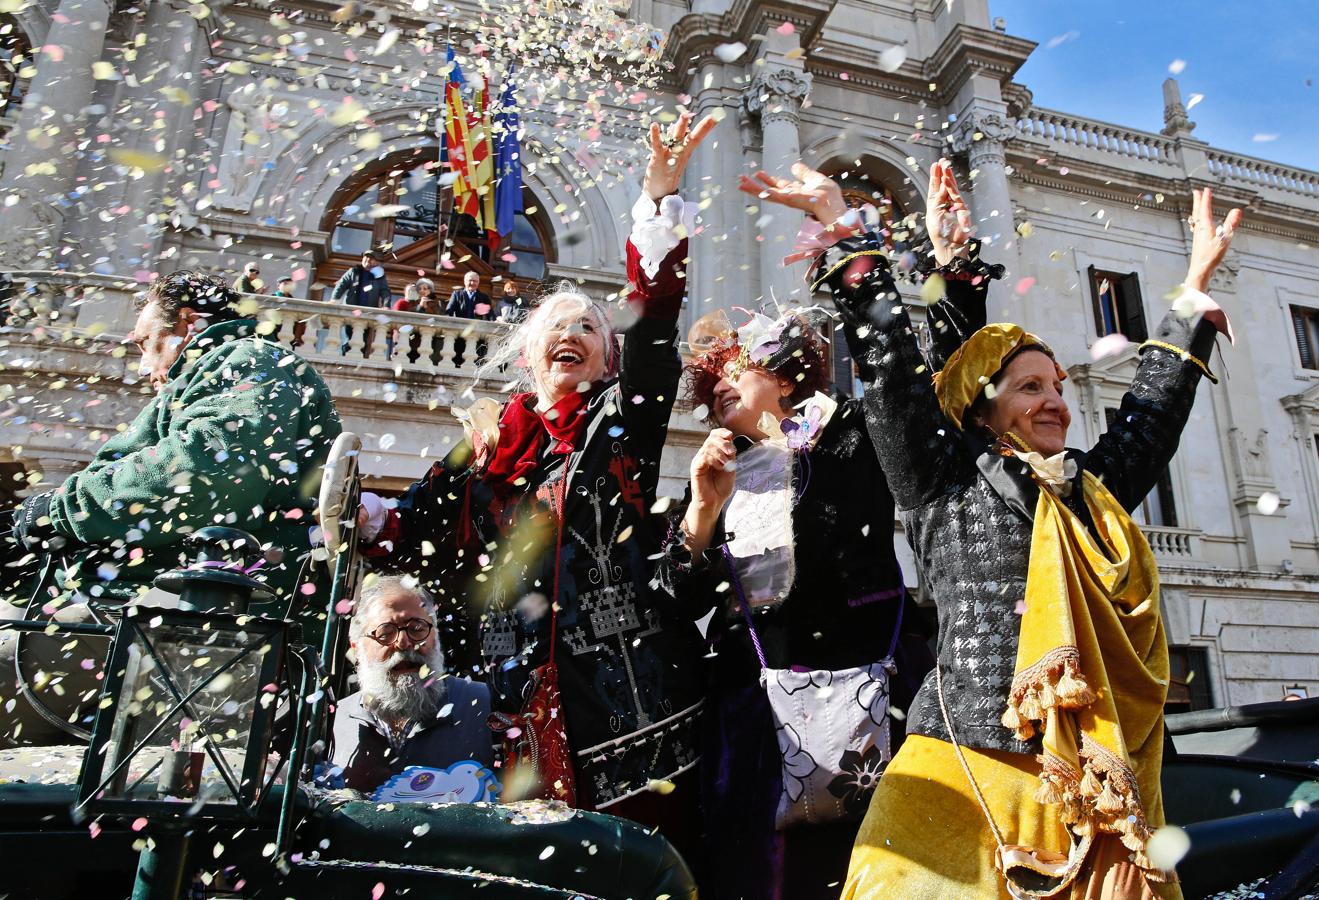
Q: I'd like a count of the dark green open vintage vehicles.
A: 1